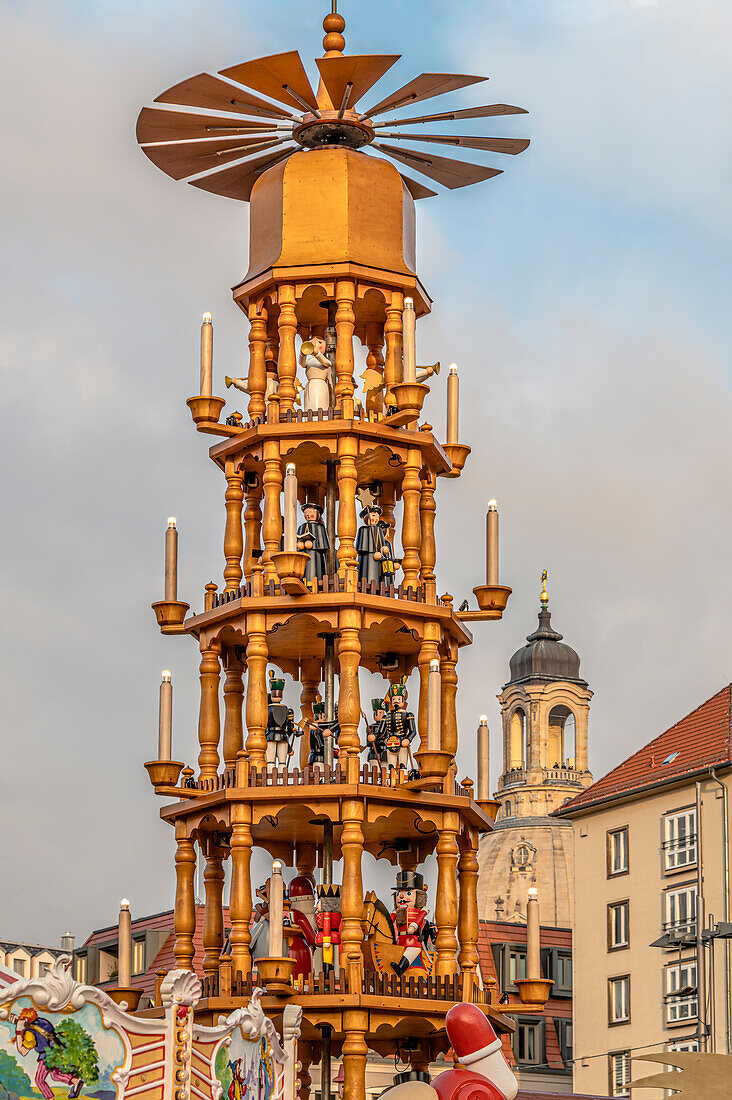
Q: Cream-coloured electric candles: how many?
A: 12